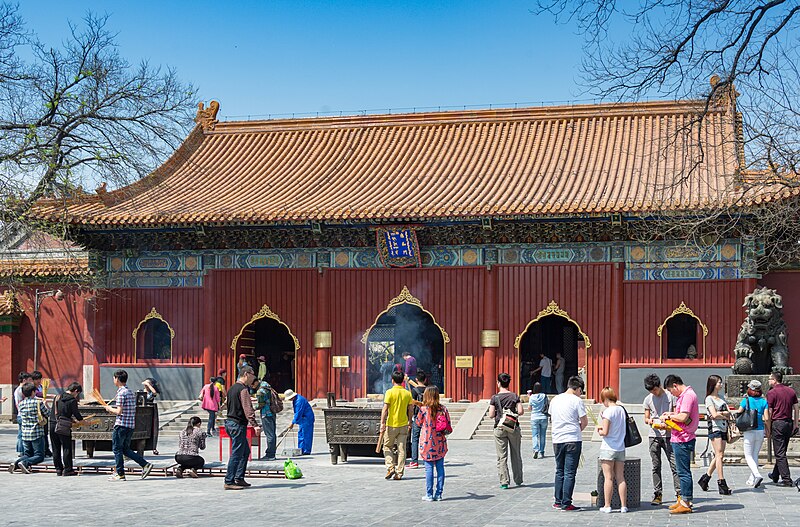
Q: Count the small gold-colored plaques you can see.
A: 4